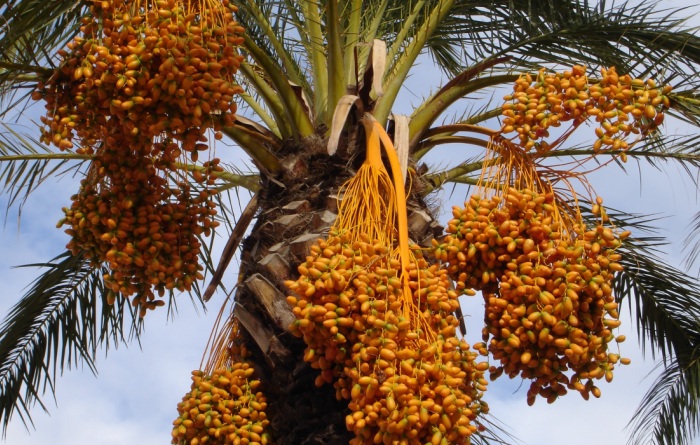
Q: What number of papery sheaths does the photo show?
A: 3